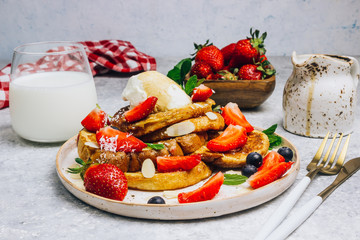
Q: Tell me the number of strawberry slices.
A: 10